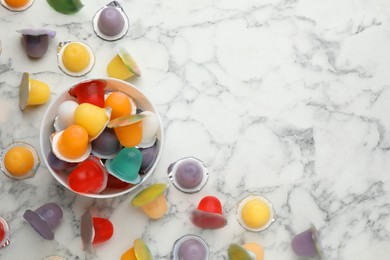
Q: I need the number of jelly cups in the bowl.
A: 13